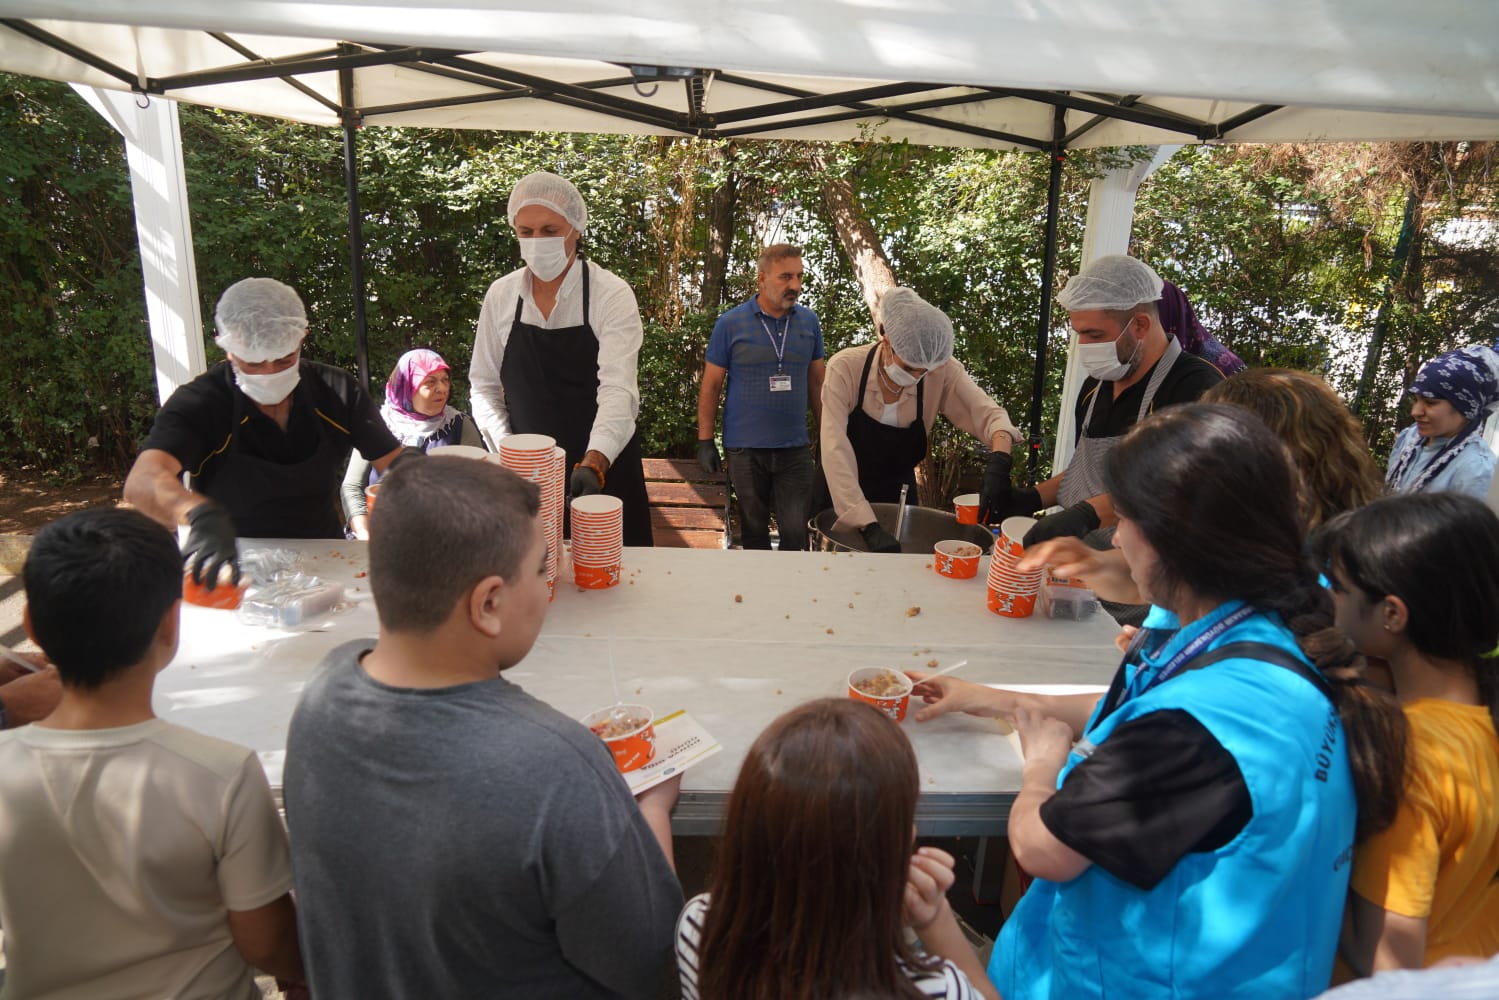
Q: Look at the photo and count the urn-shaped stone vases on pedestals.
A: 0